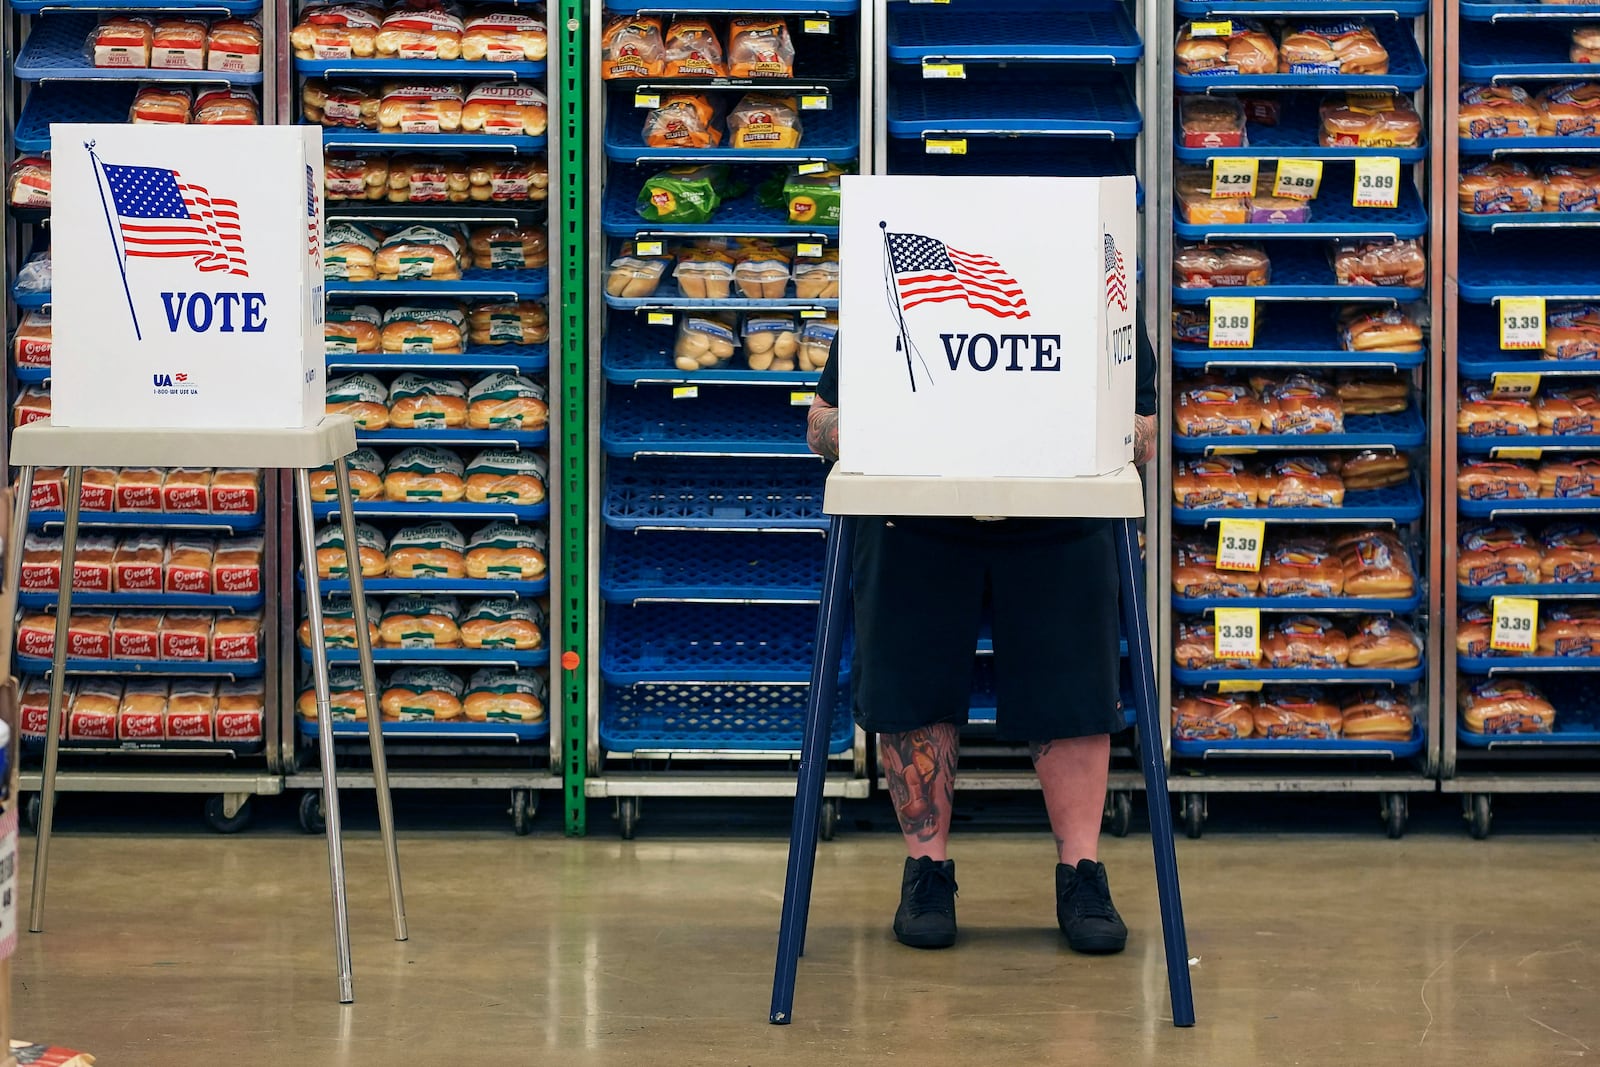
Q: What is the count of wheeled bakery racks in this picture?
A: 6